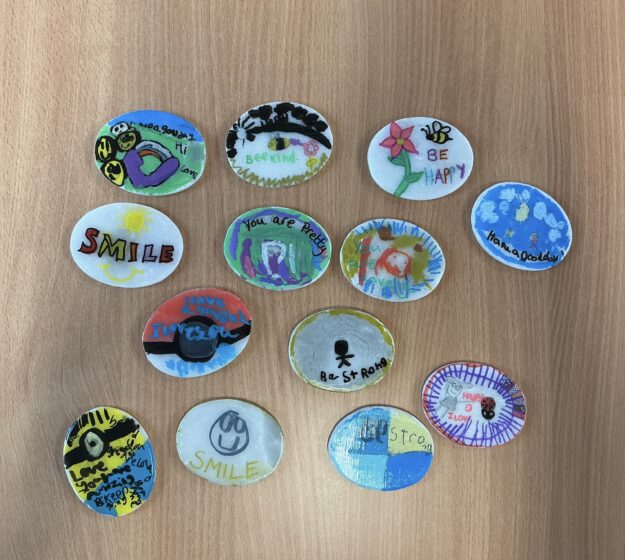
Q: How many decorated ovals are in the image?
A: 13